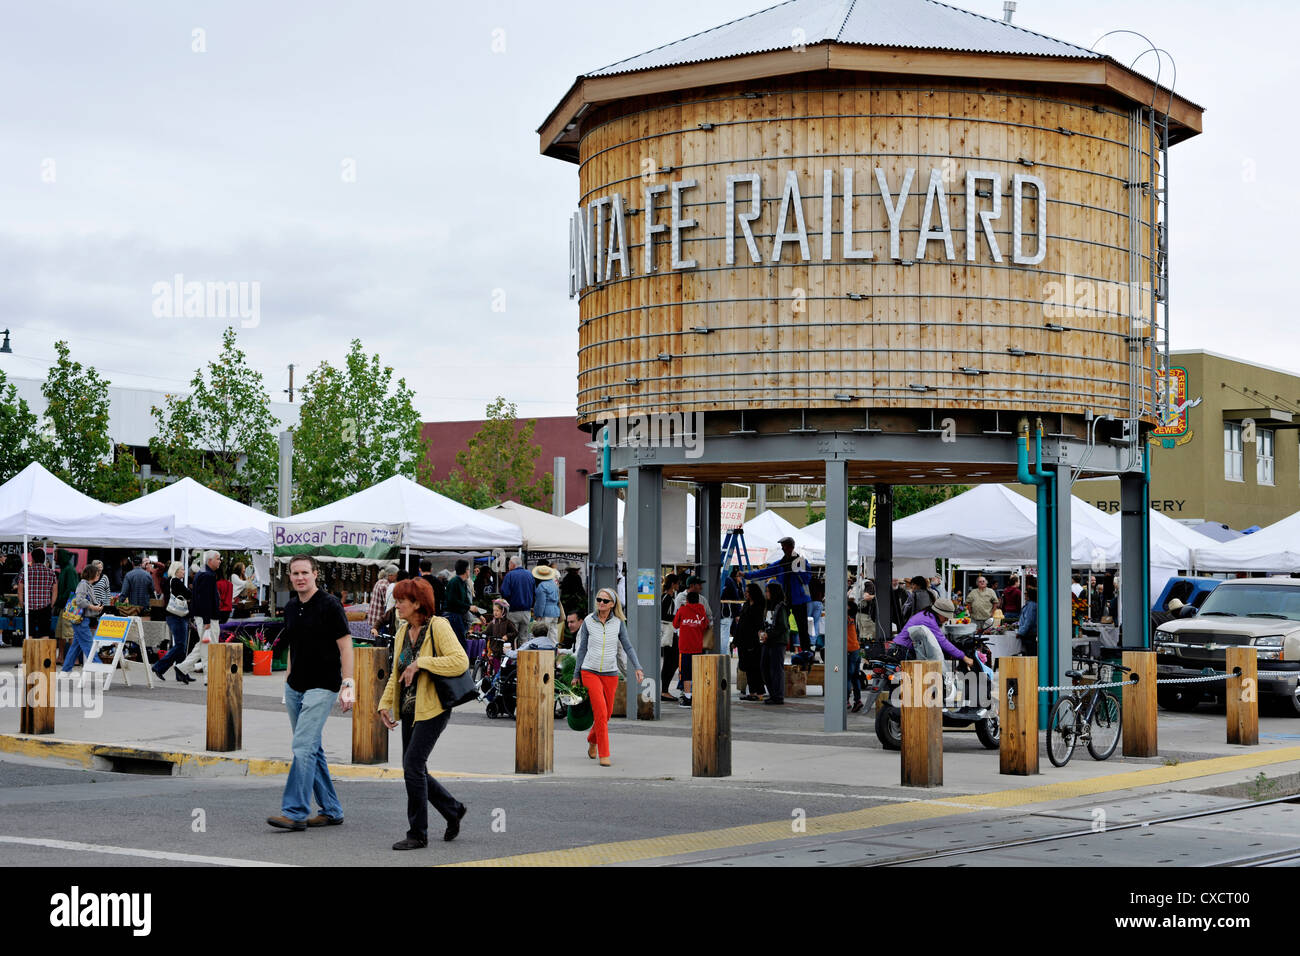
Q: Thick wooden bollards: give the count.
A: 9